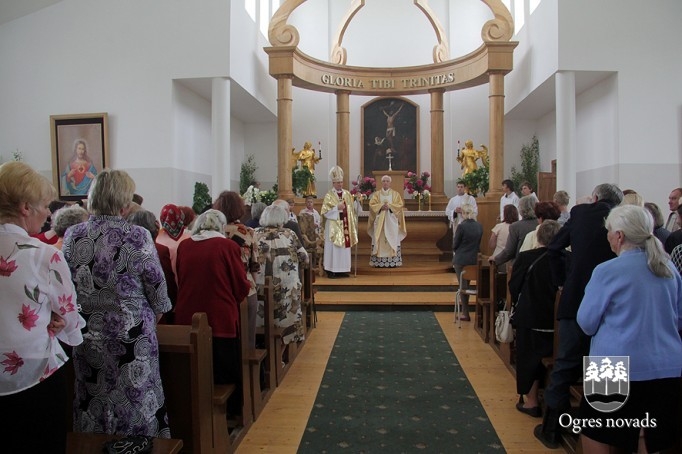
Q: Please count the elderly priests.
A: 2